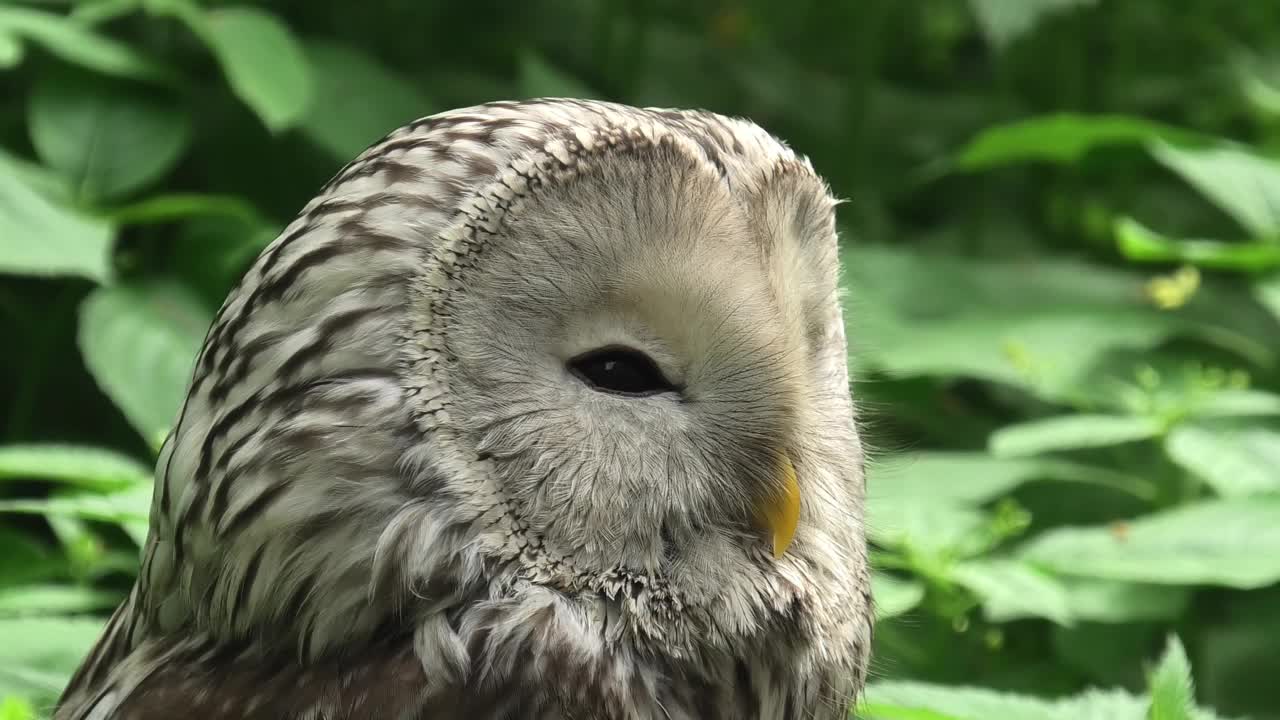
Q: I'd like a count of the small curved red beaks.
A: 0